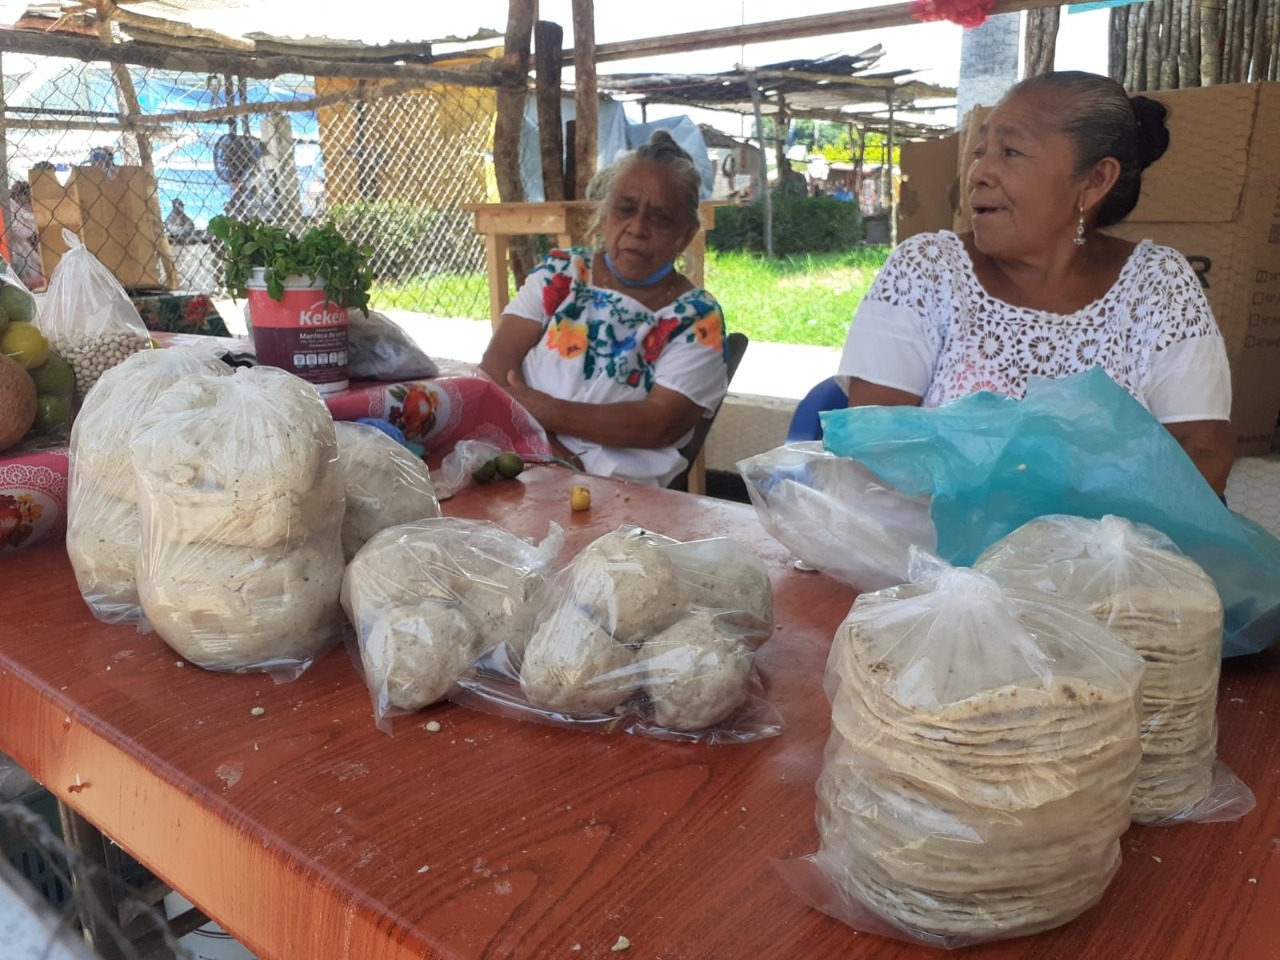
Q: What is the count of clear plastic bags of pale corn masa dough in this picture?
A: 5